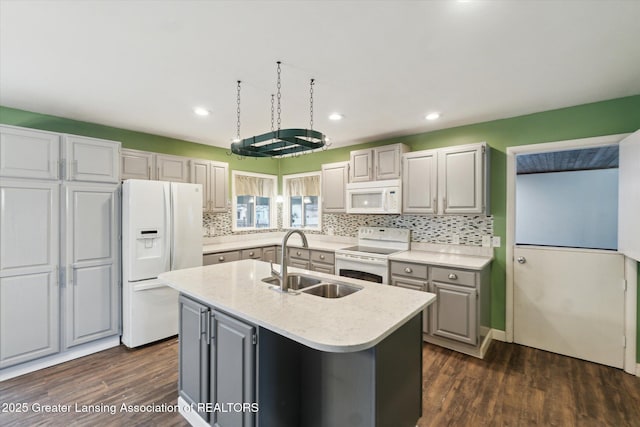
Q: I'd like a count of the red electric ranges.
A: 0